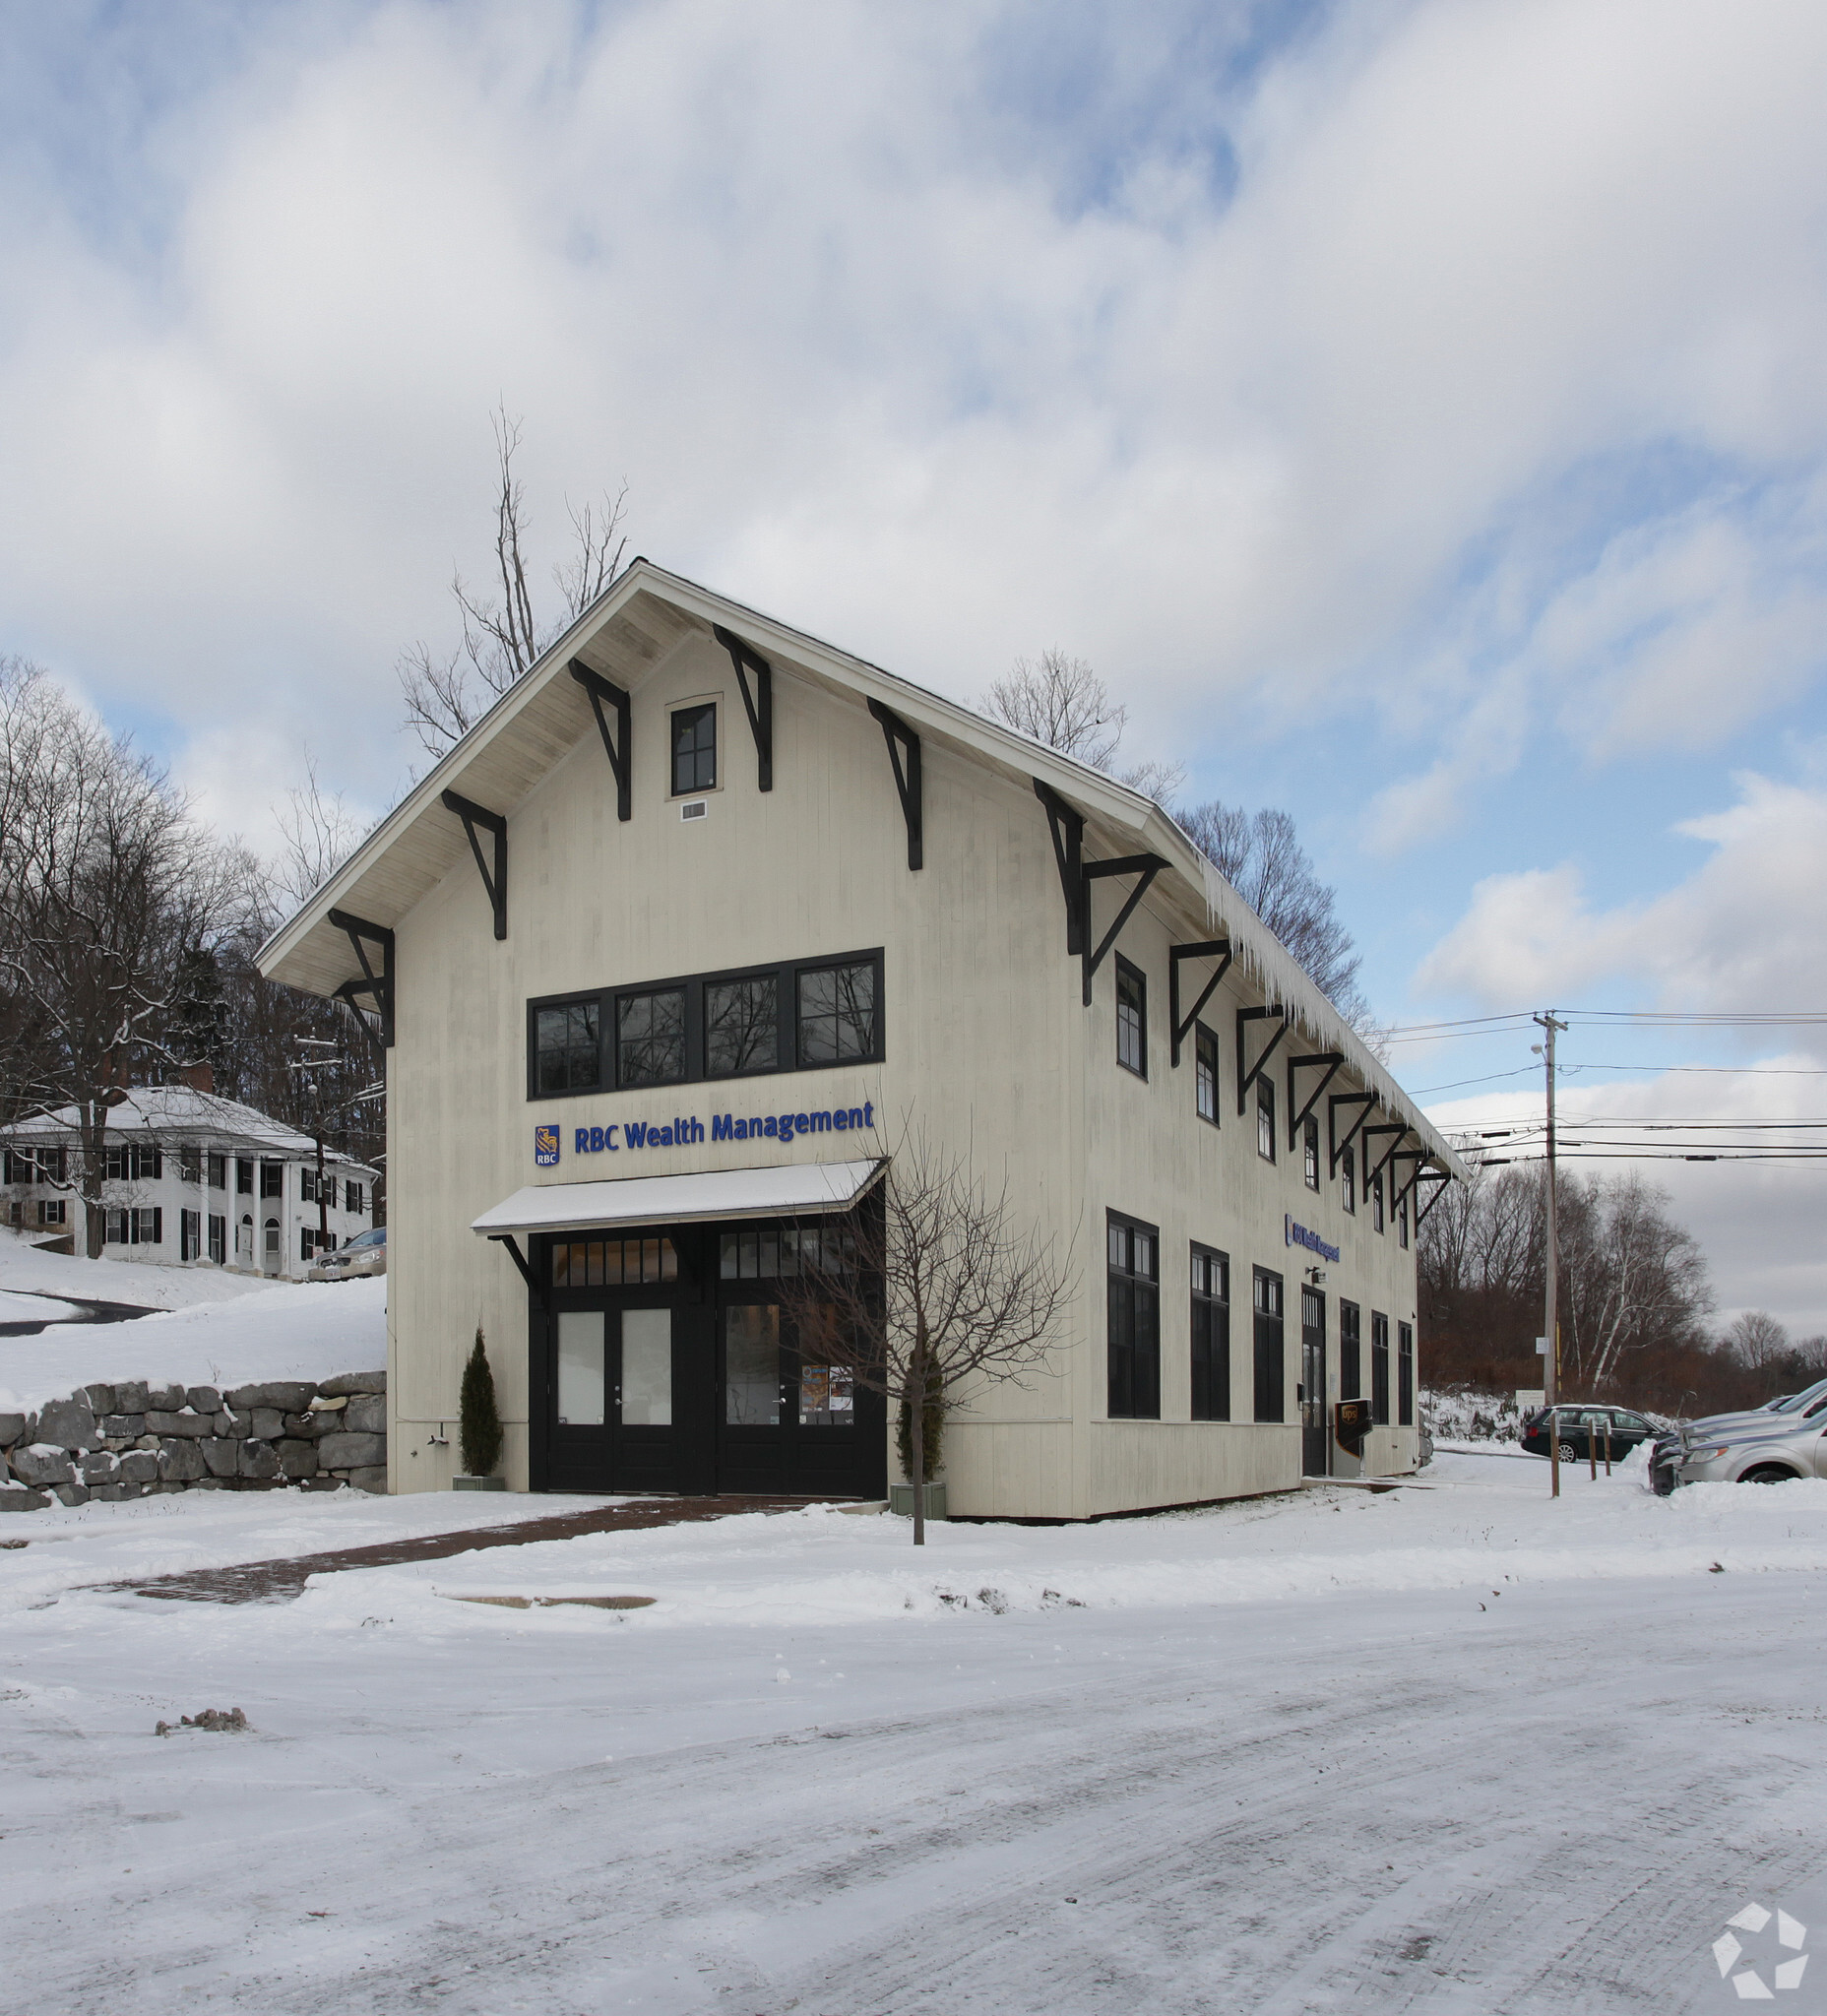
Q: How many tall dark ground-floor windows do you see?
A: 6